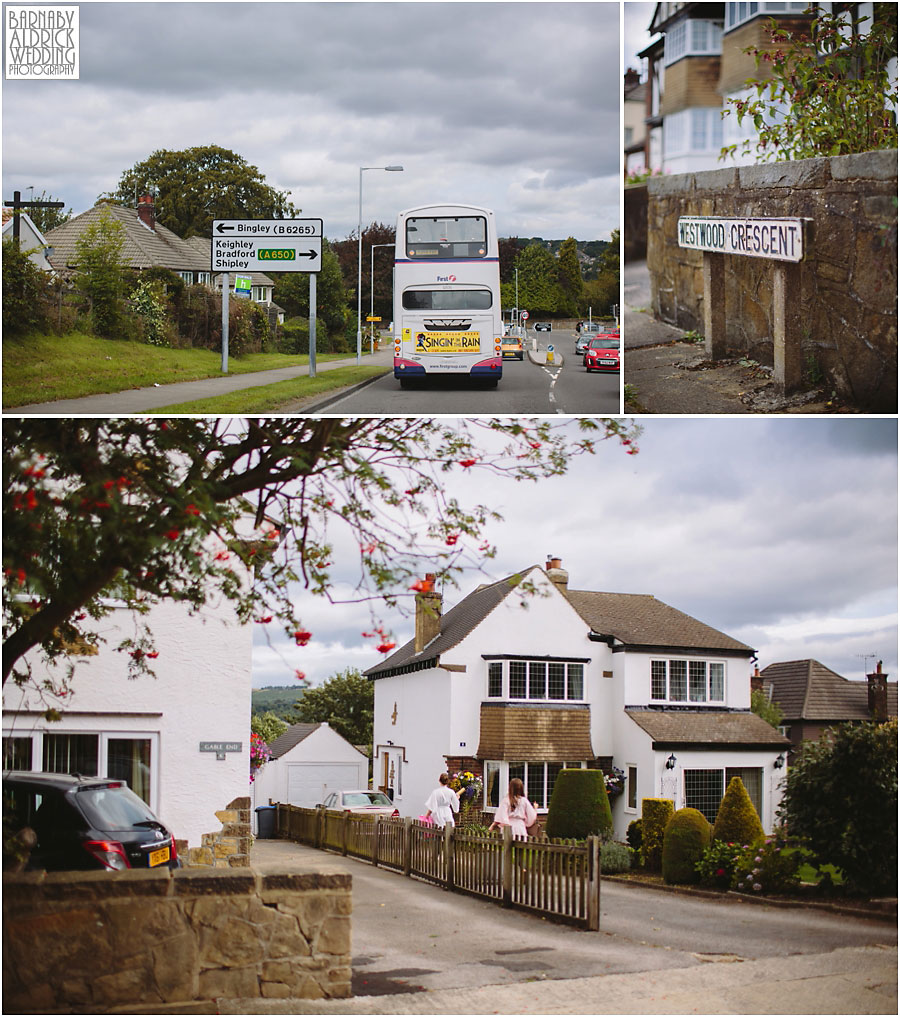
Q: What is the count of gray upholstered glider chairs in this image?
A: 0